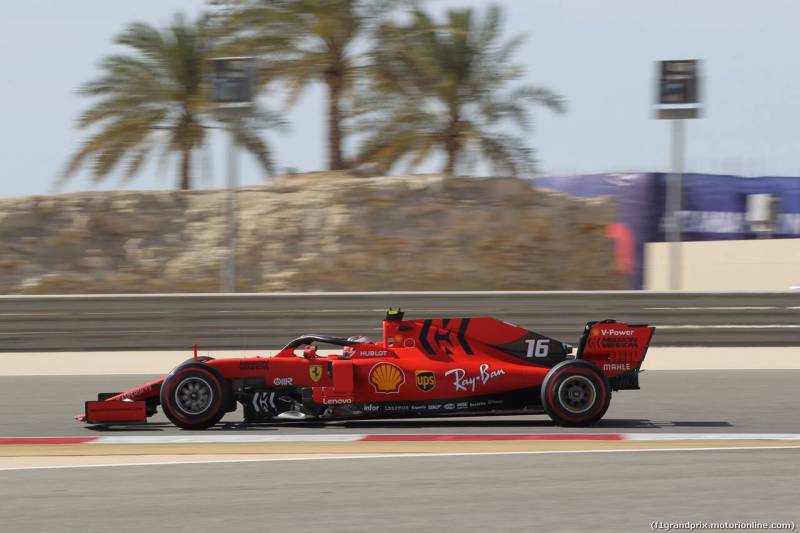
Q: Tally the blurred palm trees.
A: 3